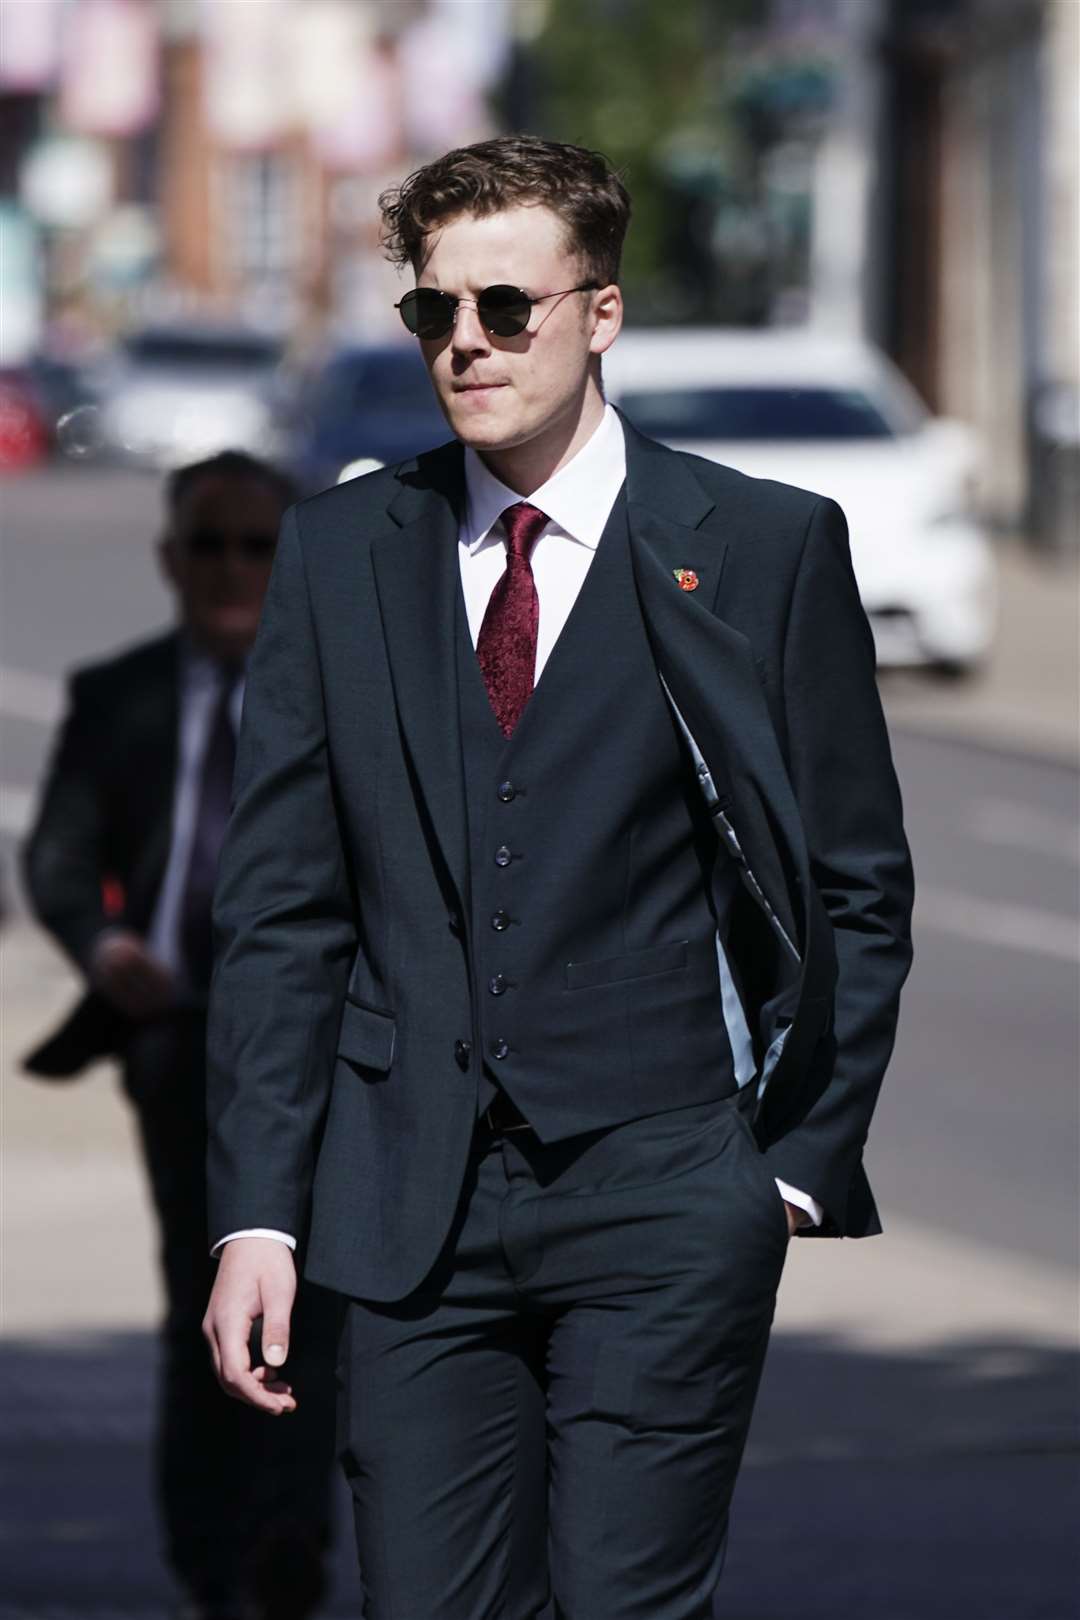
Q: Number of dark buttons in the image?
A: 7